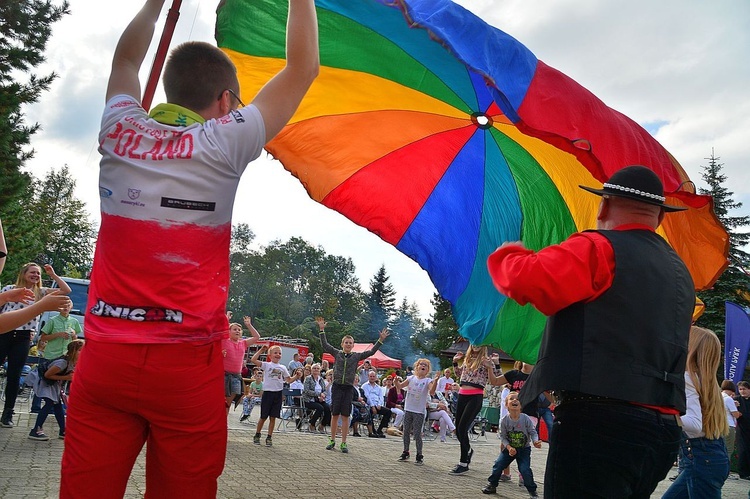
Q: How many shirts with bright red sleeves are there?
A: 1